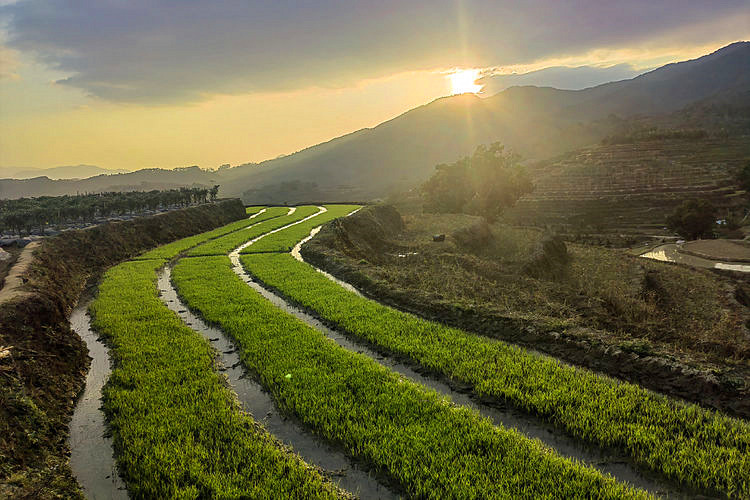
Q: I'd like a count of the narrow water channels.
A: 4